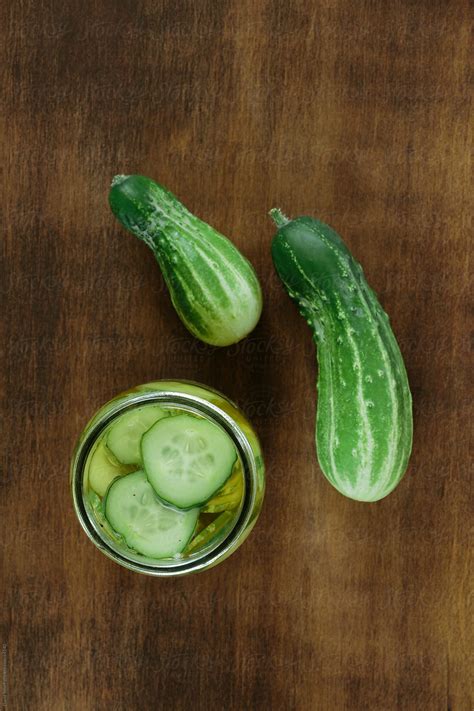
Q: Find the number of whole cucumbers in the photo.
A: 2